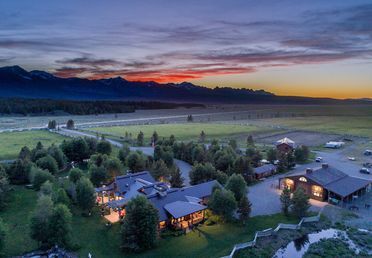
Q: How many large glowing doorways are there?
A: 2